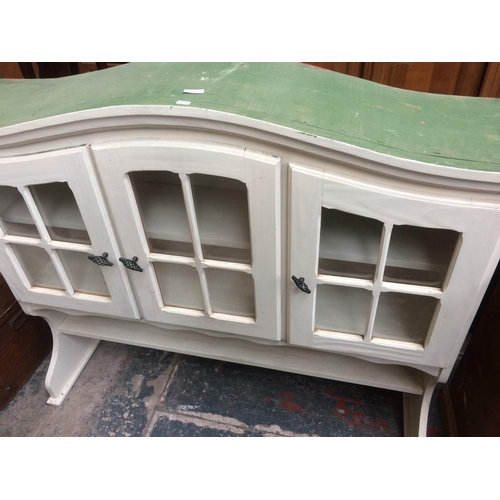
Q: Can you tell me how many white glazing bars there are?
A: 6